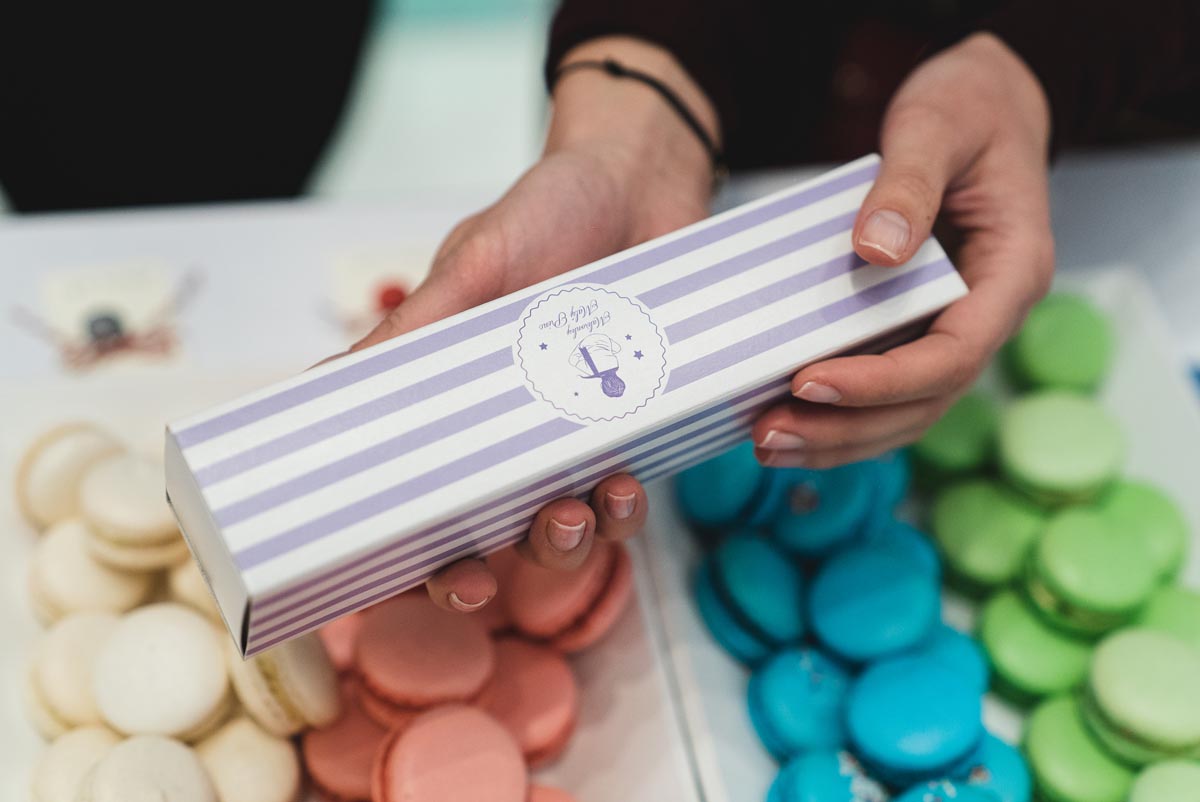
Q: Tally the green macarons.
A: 11